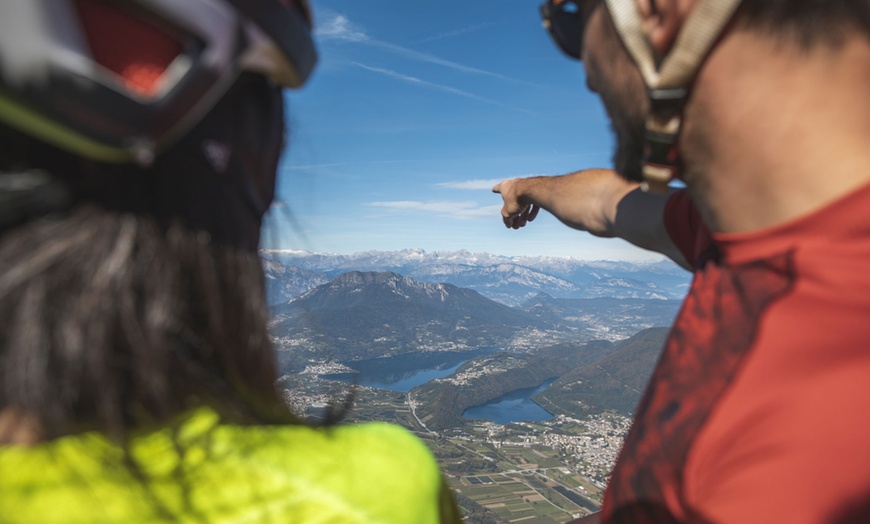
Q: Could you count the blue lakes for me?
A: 2